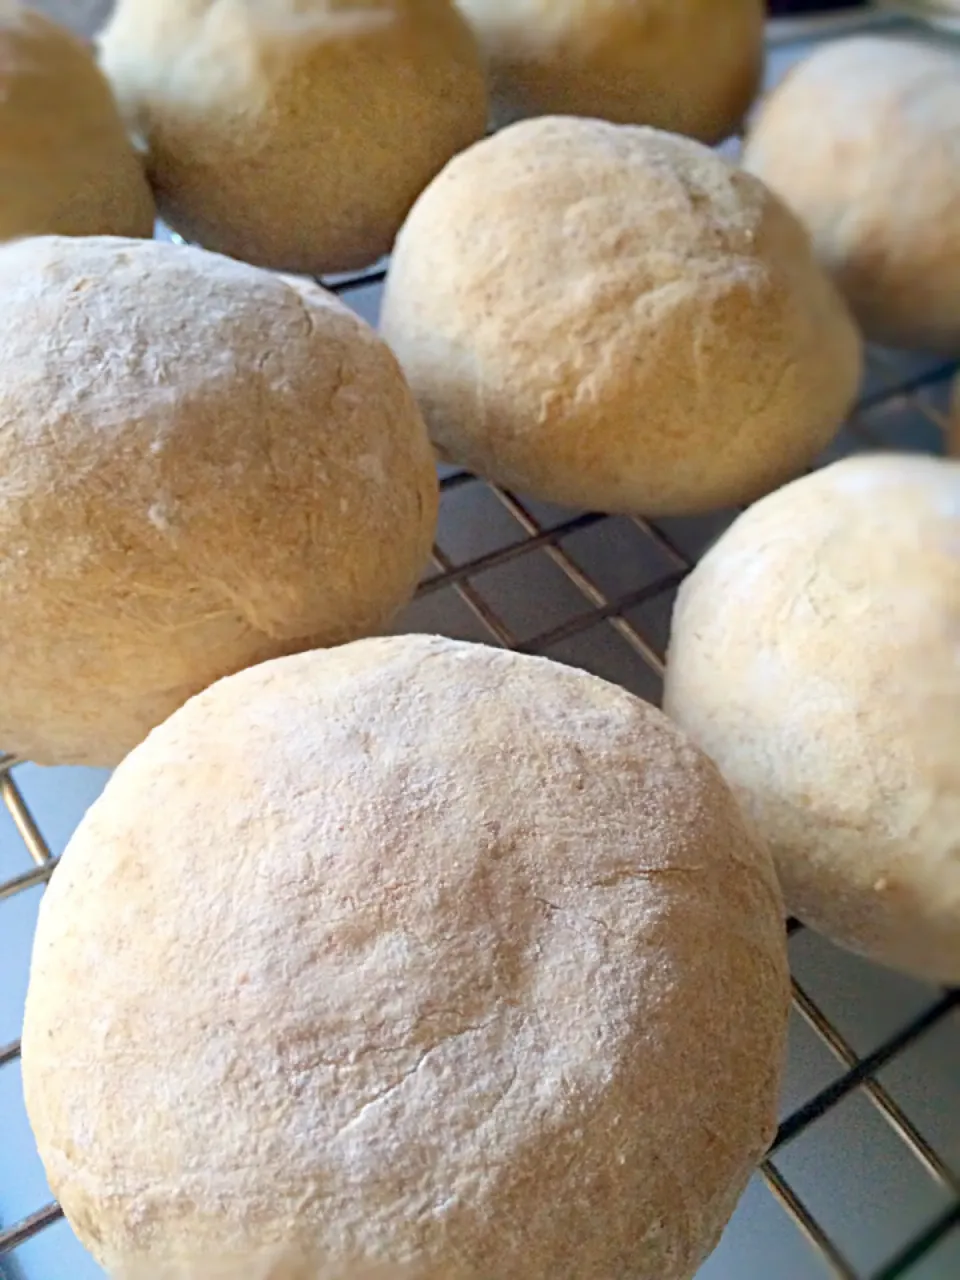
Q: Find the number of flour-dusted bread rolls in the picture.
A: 8